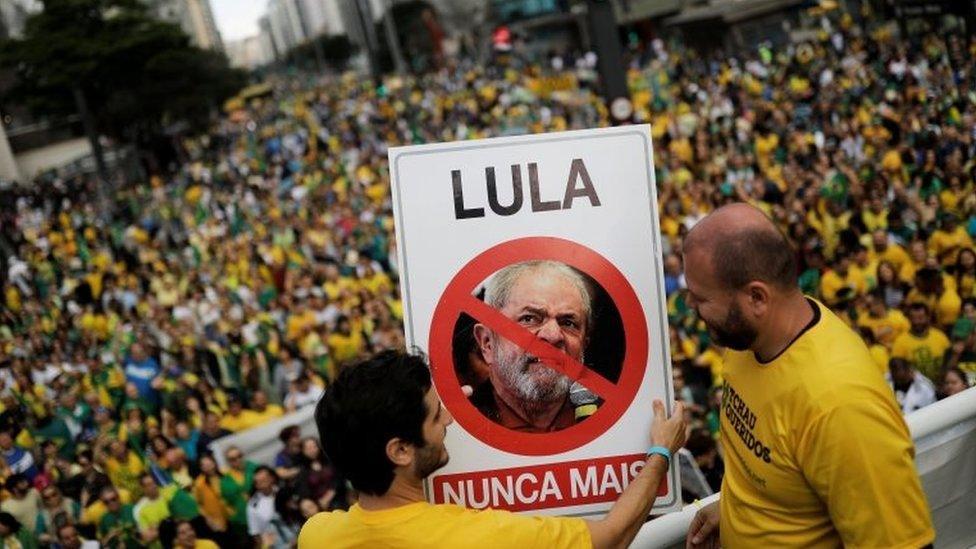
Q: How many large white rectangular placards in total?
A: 1